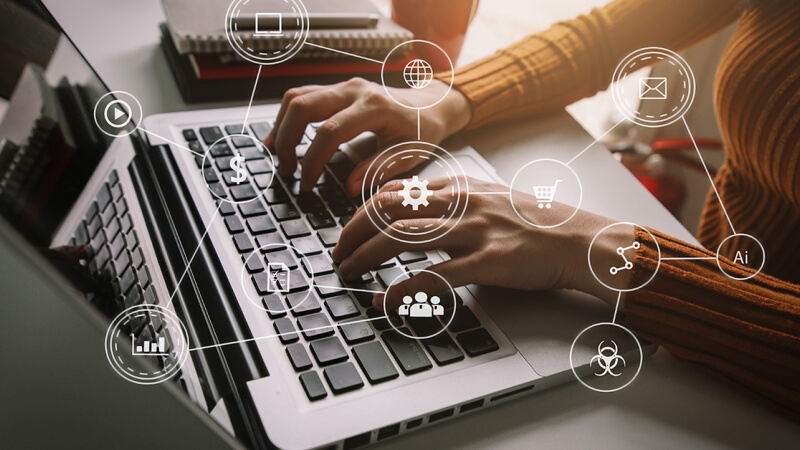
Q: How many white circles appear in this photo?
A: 13